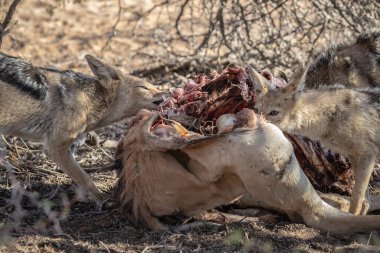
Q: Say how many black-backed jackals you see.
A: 3